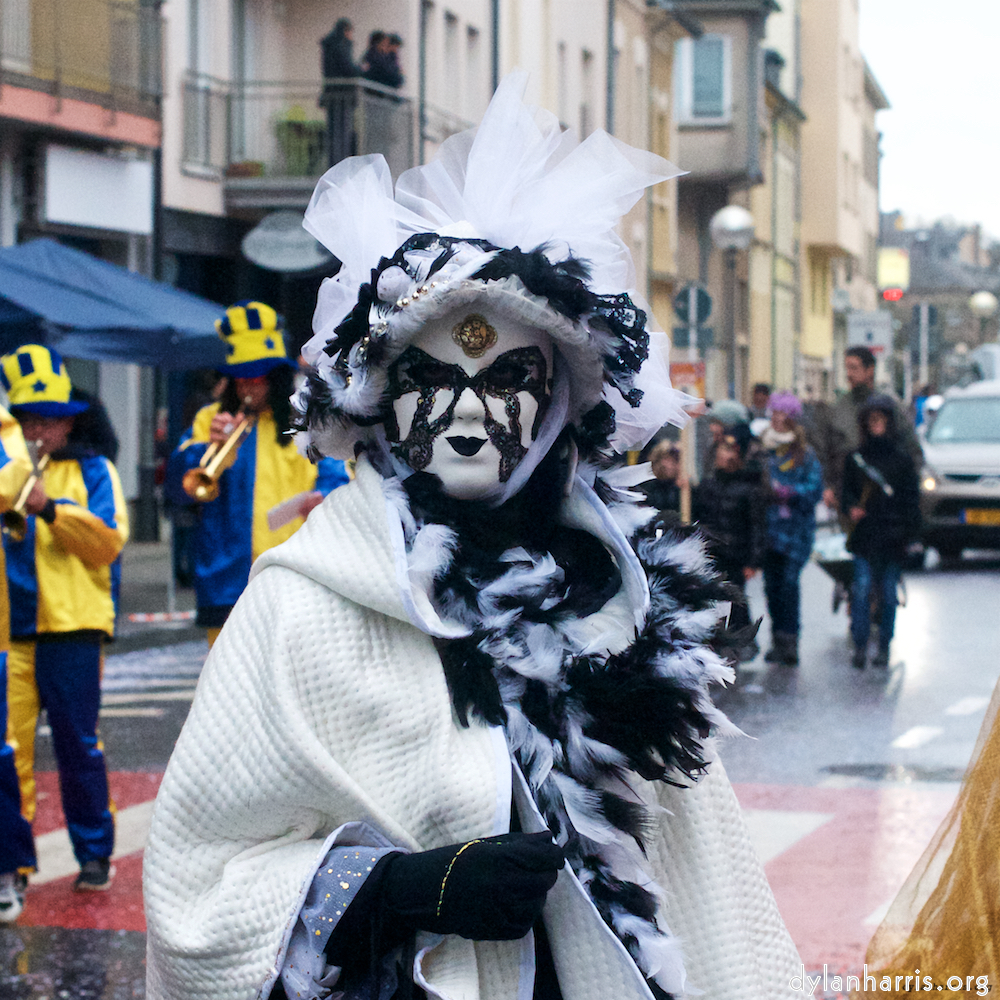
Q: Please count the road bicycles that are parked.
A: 0